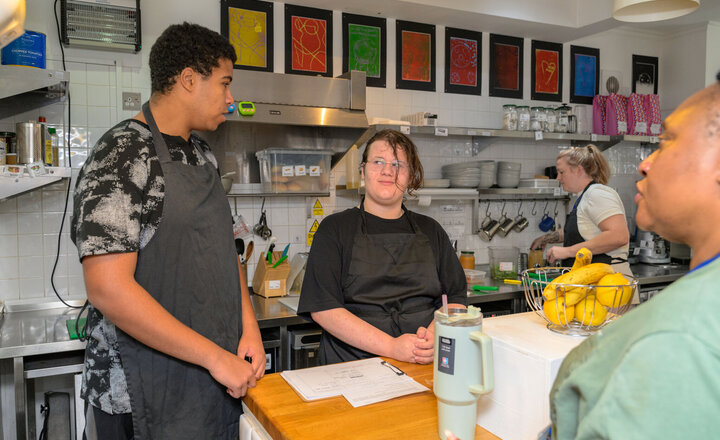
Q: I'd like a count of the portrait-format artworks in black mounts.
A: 9